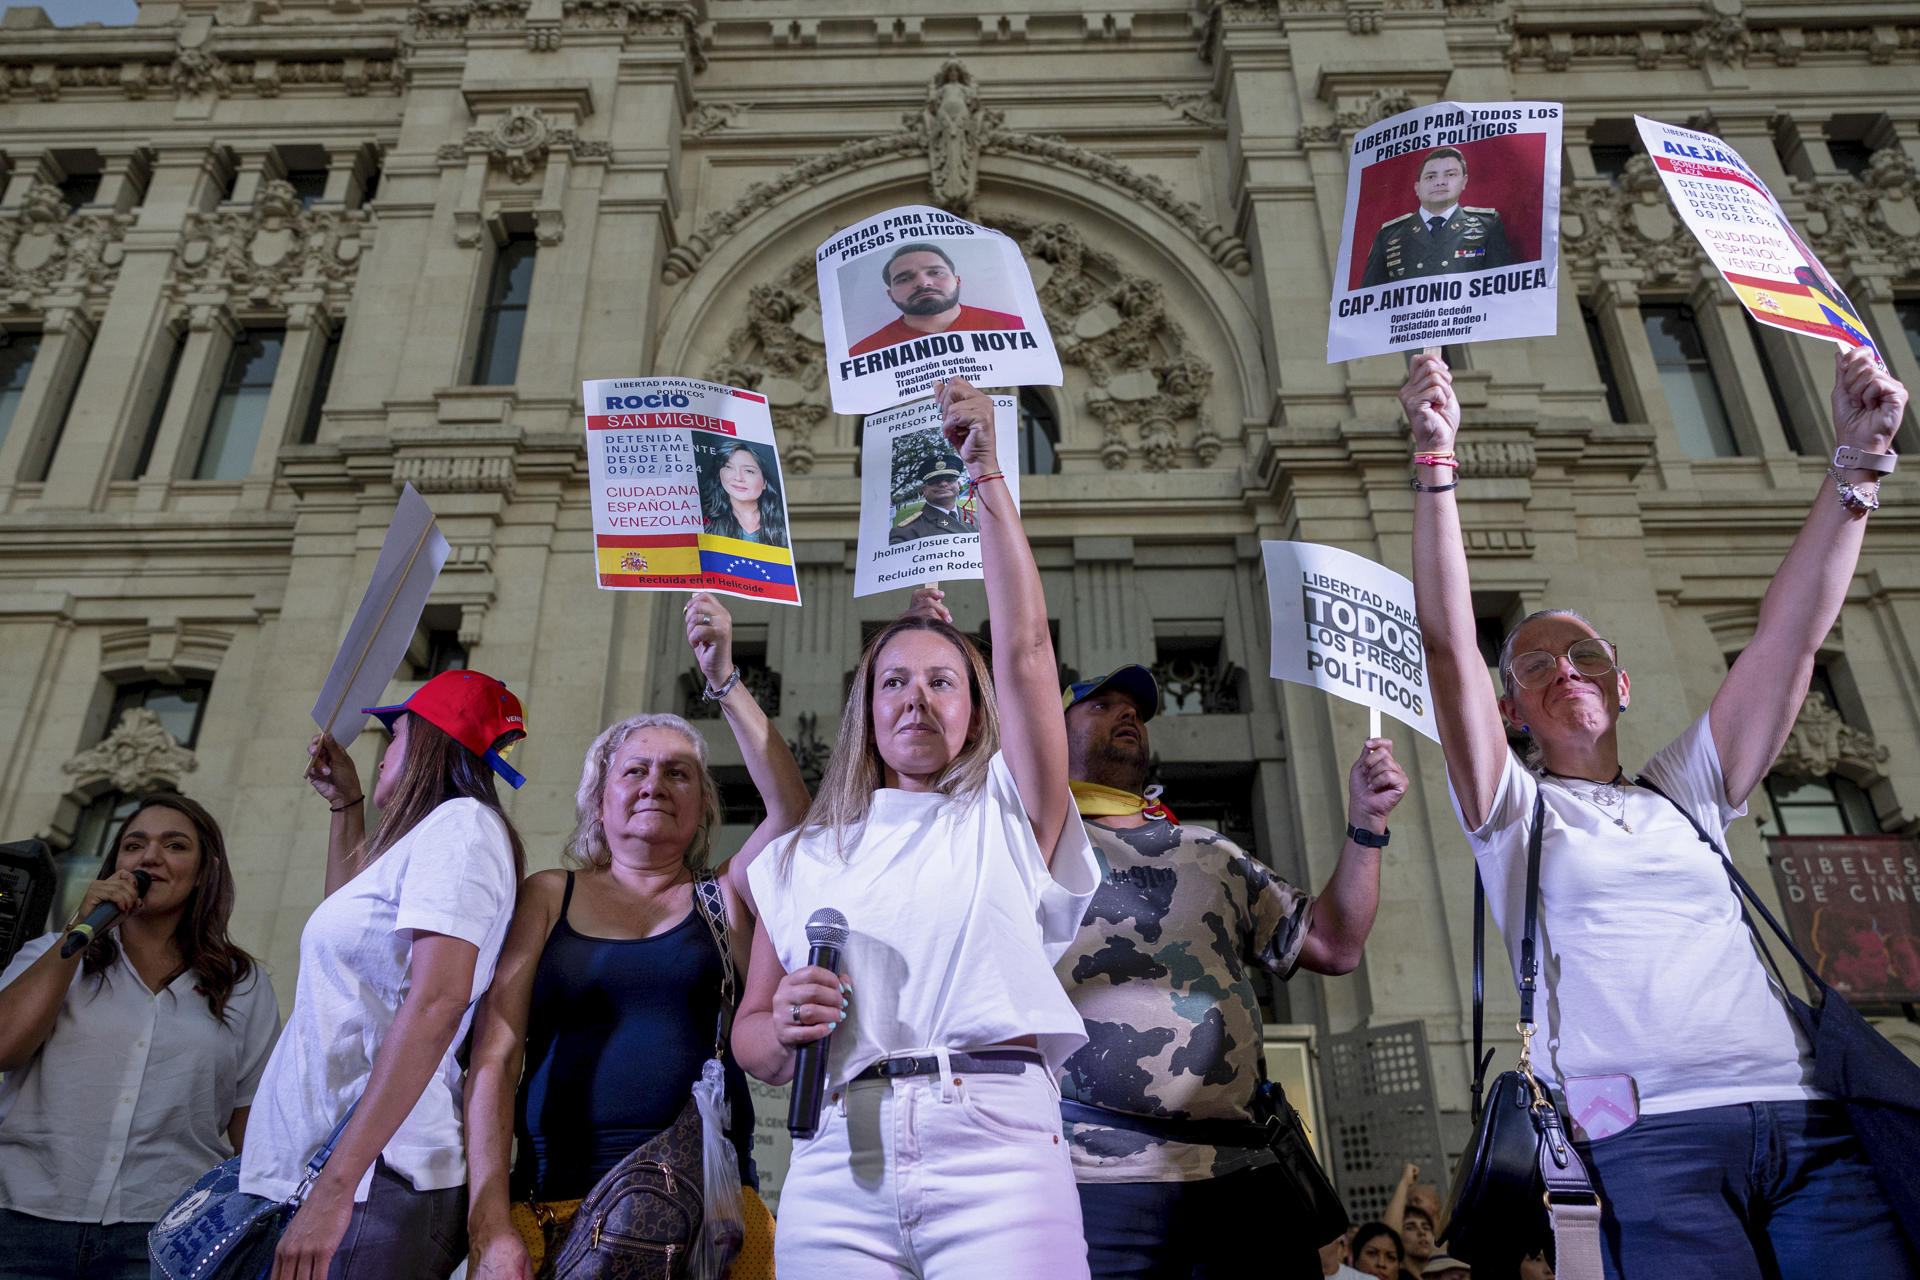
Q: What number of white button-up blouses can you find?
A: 1